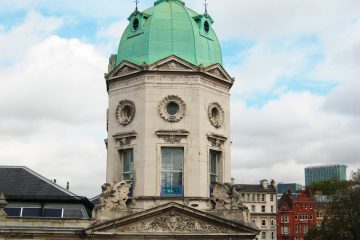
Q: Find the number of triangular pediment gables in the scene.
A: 4